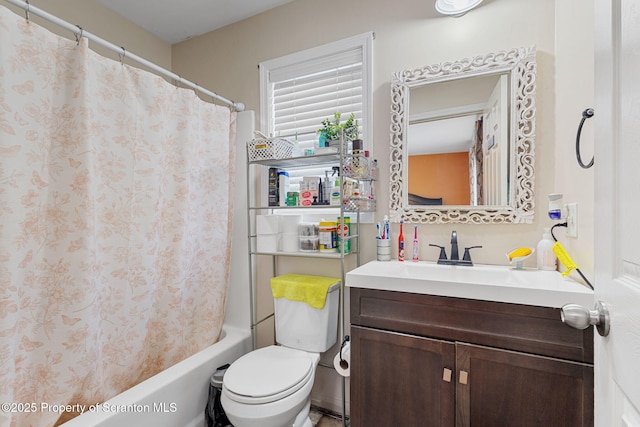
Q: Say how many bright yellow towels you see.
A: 1